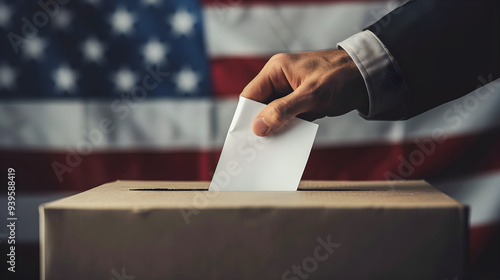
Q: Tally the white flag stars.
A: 13